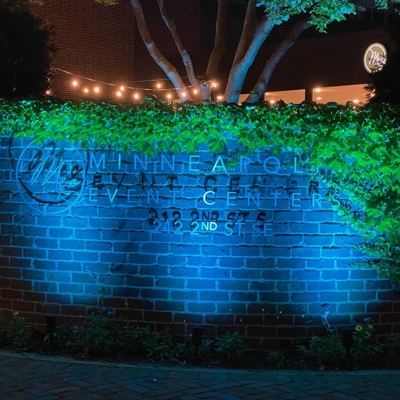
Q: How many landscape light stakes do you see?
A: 3